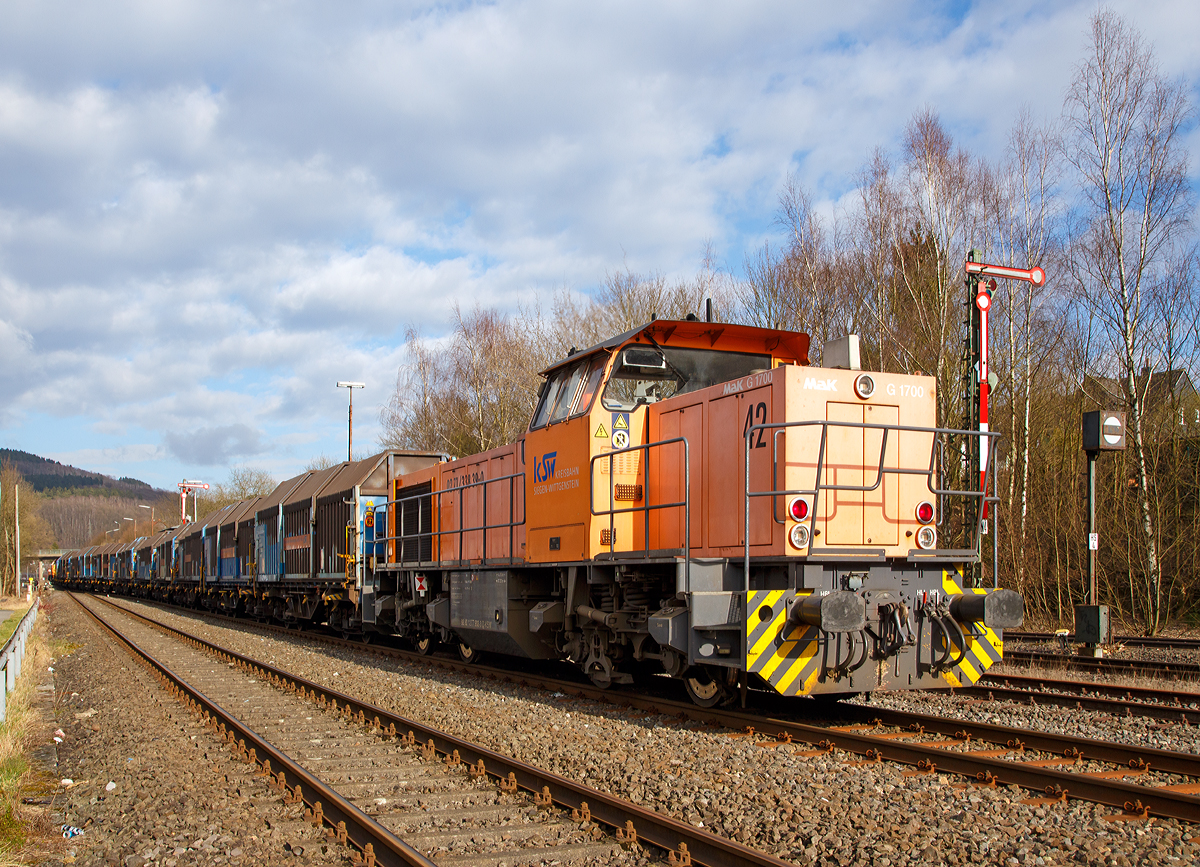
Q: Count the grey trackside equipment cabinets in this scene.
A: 1